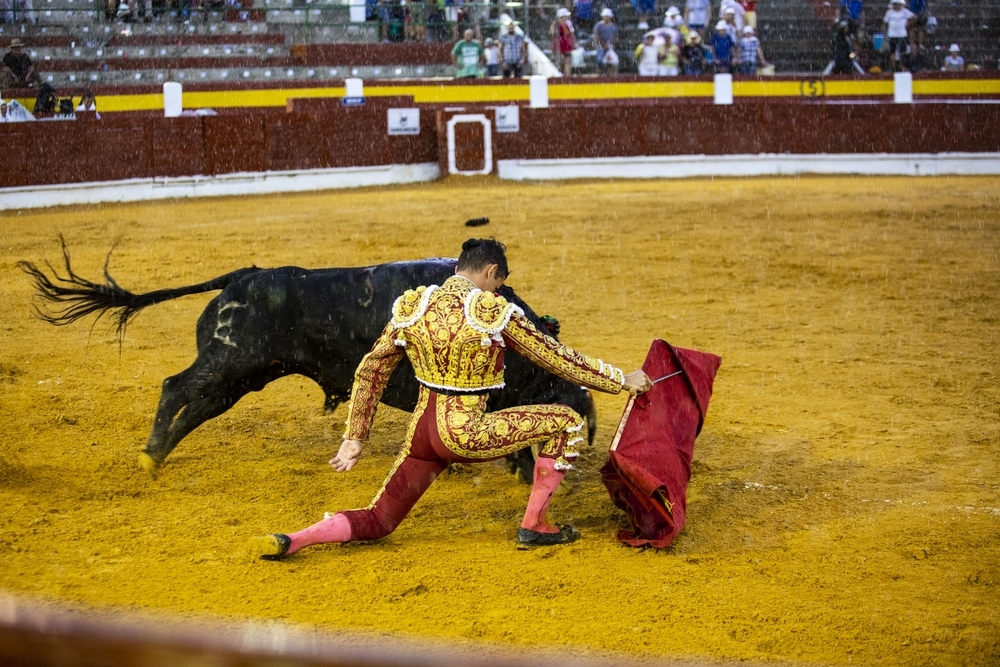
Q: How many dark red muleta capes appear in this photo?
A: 1